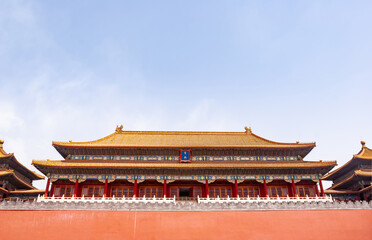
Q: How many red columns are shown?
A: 10